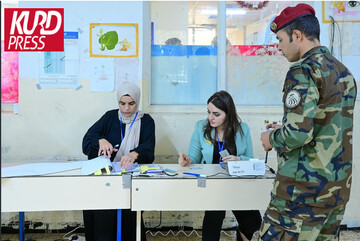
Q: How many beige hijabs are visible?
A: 1